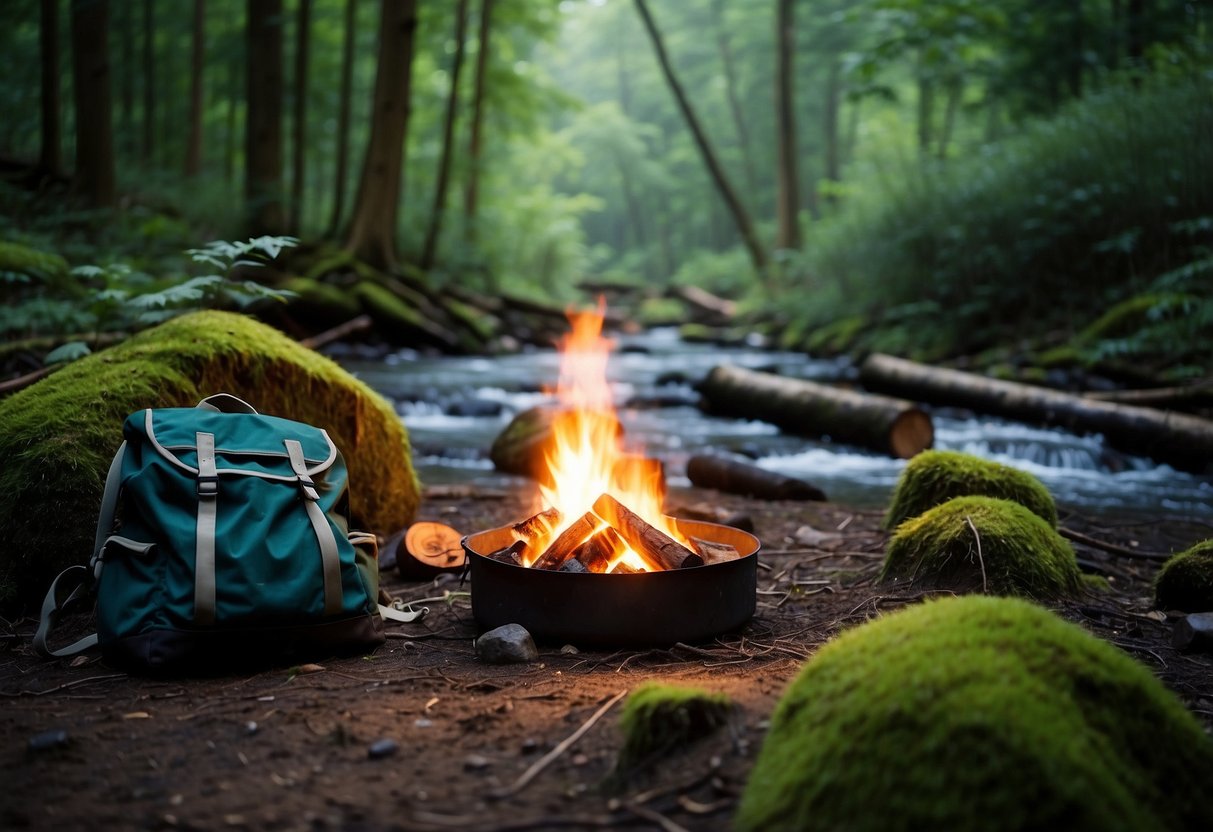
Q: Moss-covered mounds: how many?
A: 6